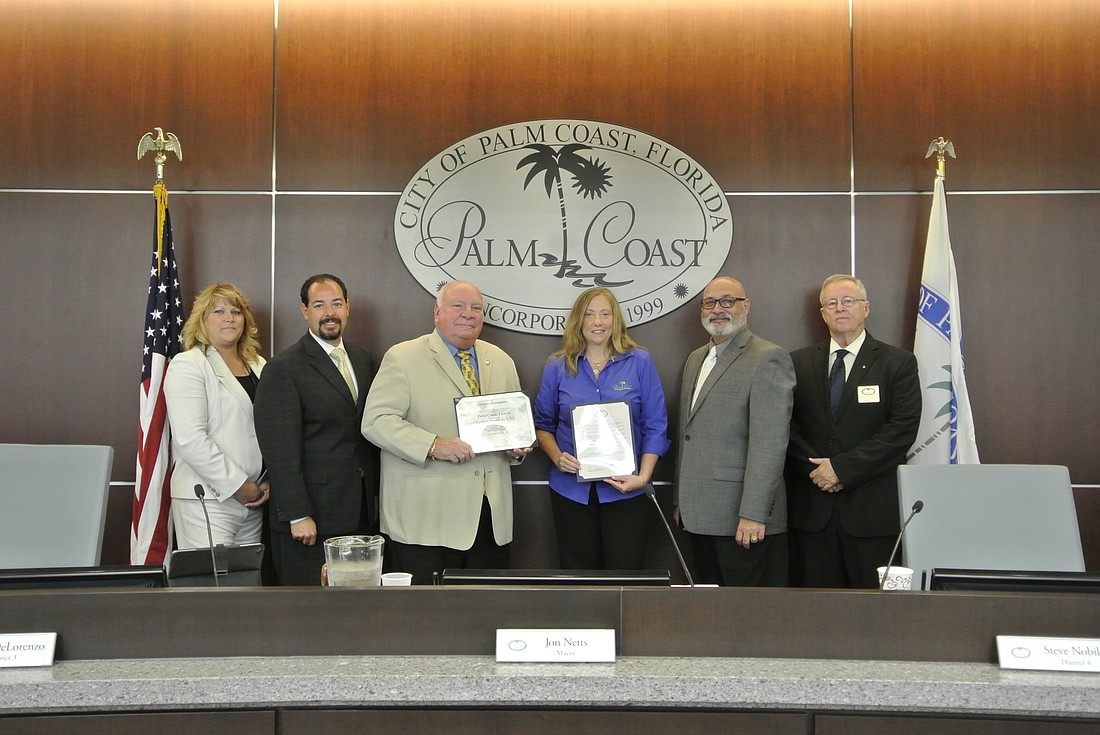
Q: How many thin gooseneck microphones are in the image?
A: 3